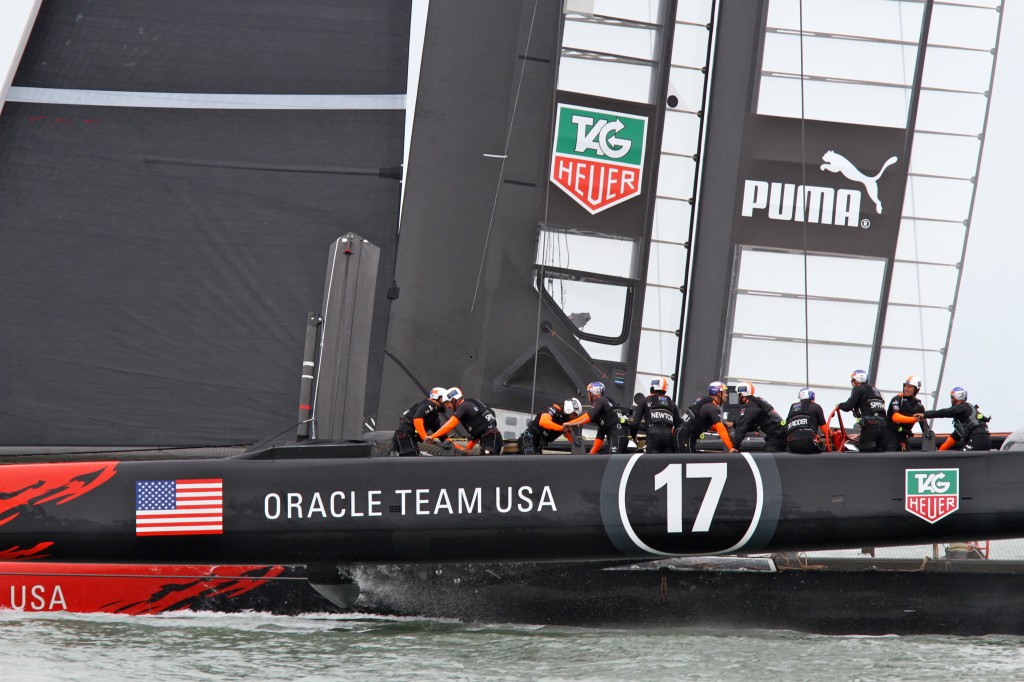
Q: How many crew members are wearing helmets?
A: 11